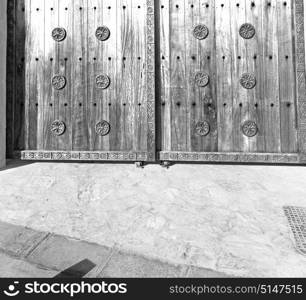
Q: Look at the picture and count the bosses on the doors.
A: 12